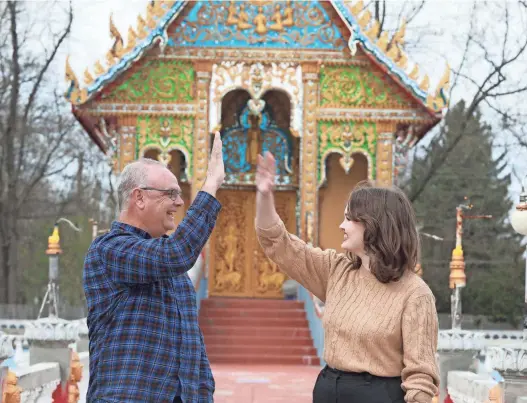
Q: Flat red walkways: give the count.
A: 1